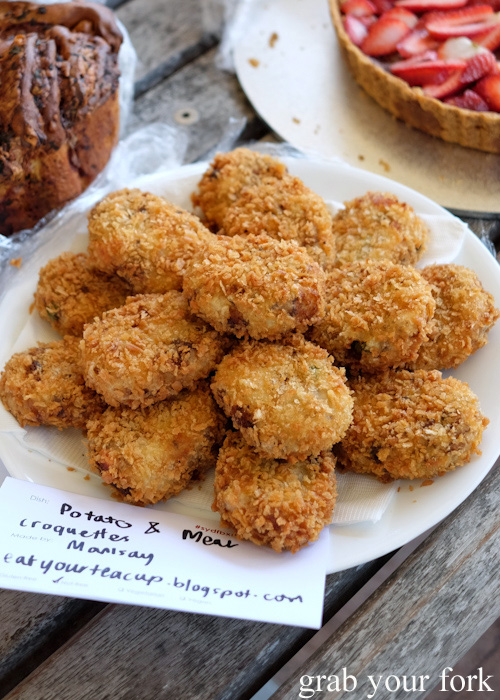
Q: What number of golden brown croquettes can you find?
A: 14